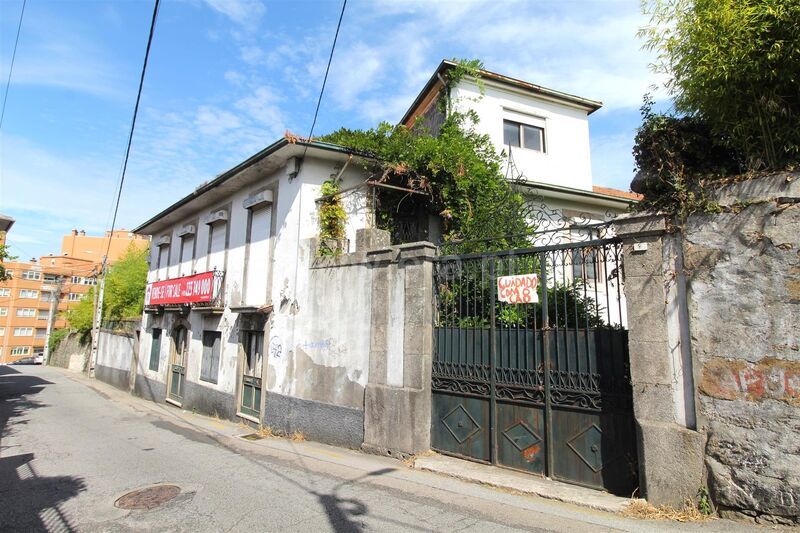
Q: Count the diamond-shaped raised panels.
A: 3